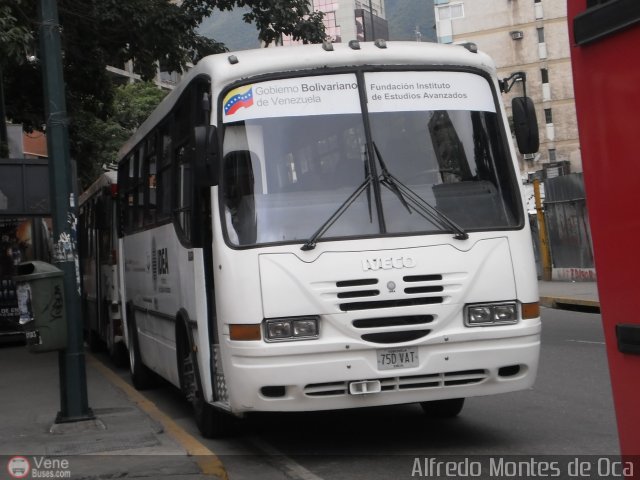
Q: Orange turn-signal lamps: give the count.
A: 2